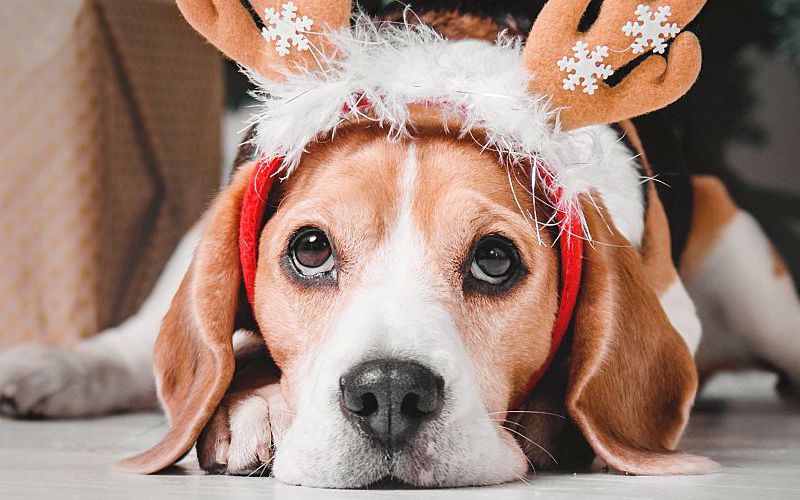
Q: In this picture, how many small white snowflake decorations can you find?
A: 3